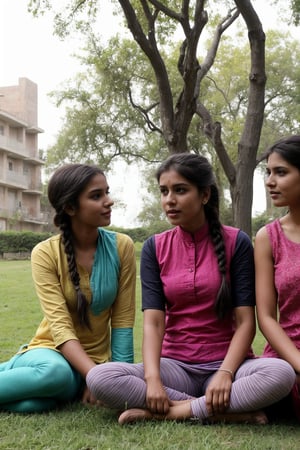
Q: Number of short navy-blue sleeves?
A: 2